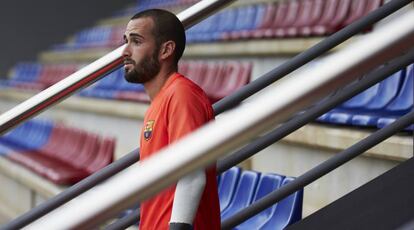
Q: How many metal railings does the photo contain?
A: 5